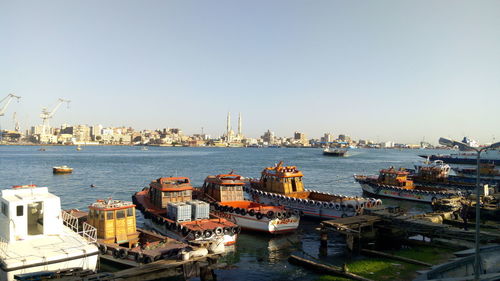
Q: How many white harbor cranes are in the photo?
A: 2